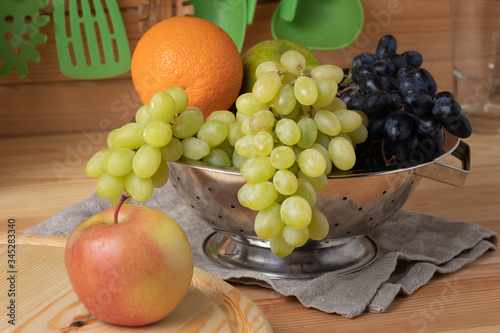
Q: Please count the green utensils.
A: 4